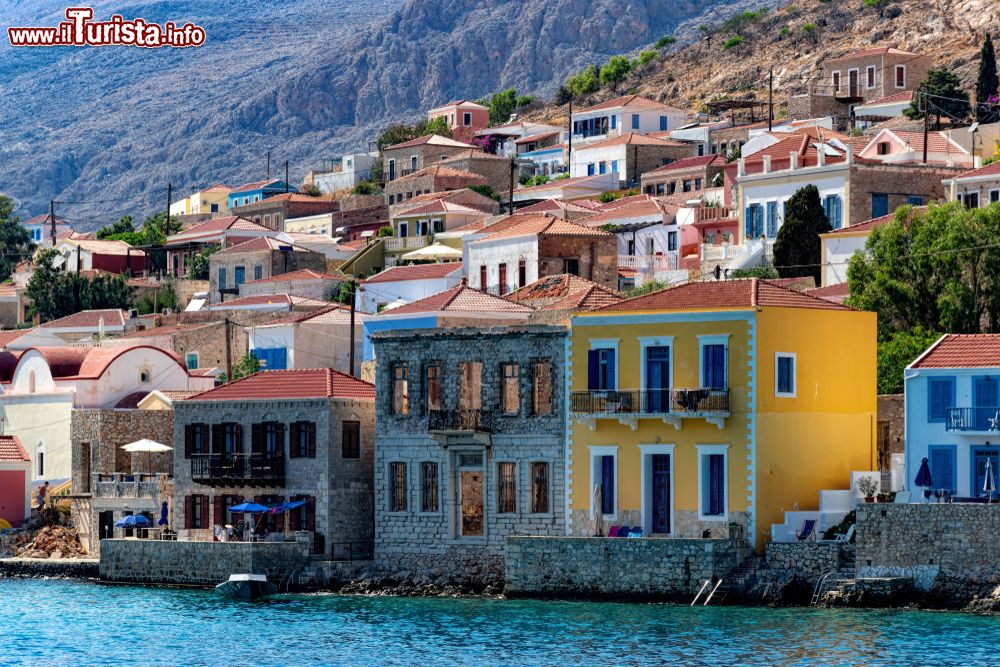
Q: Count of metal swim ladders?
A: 3